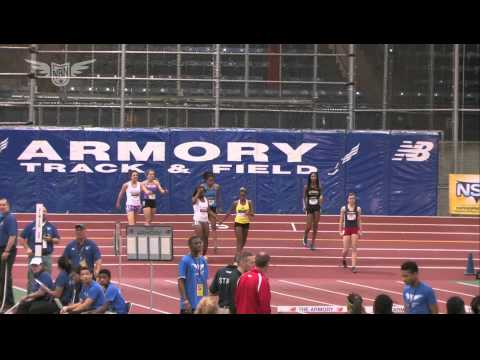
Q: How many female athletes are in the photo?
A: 7